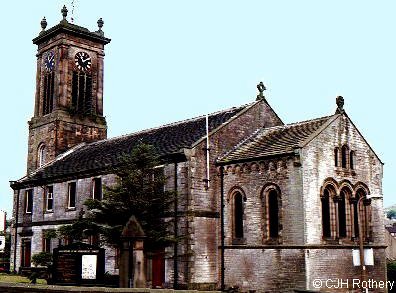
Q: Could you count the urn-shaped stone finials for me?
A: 3